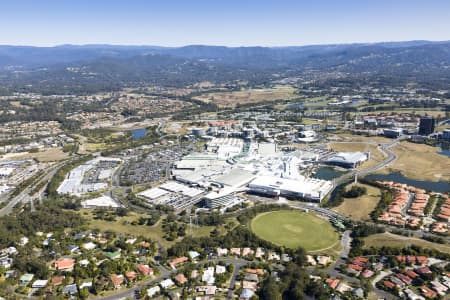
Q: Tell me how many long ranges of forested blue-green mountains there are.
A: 1